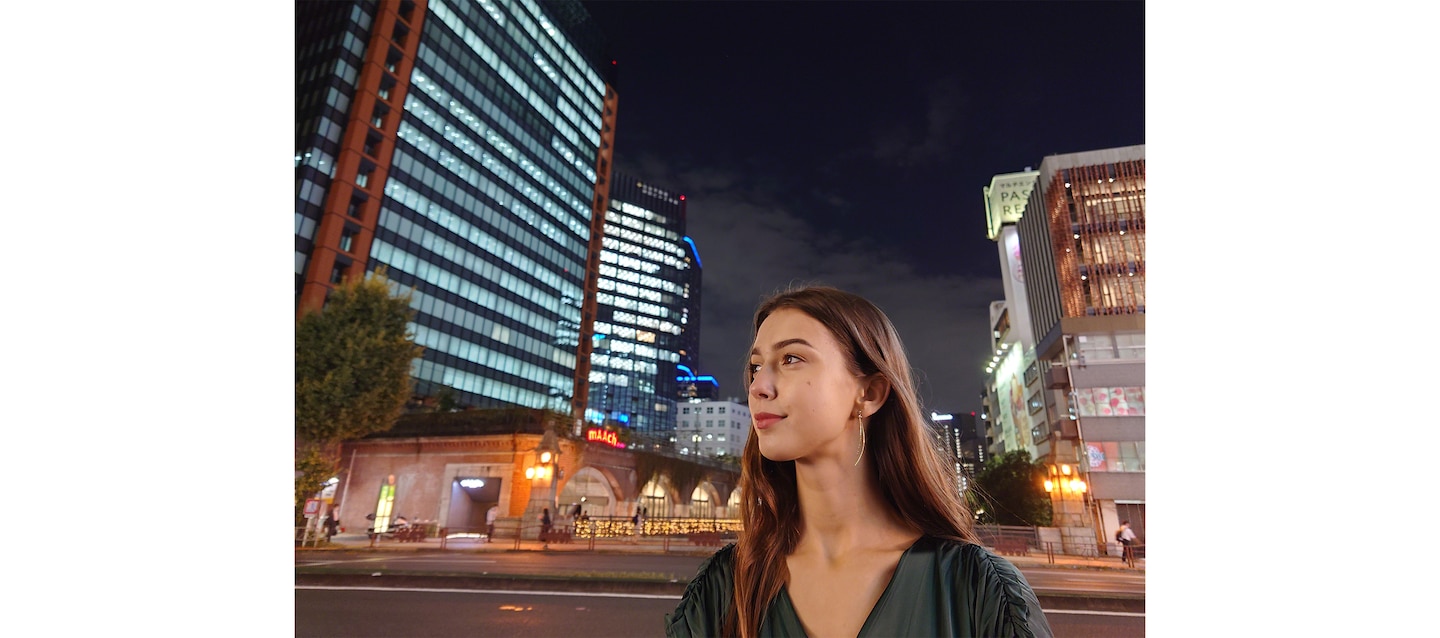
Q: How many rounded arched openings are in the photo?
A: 4